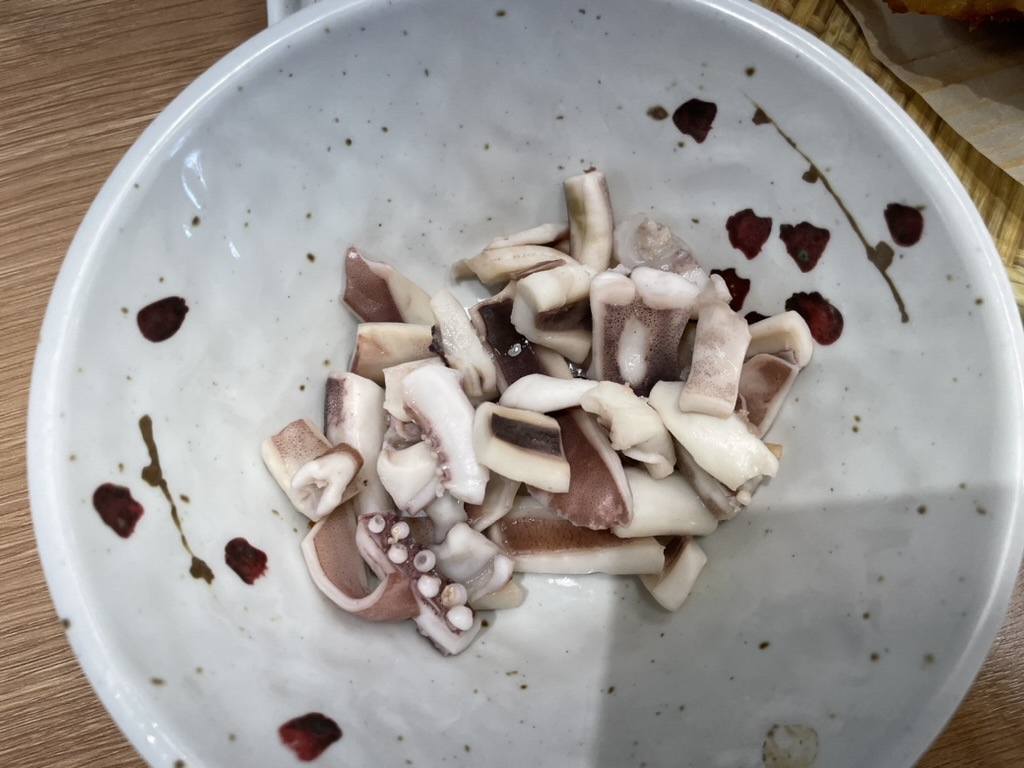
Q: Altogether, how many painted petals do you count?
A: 11